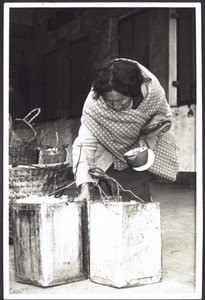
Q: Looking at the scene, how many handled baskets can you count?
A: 2